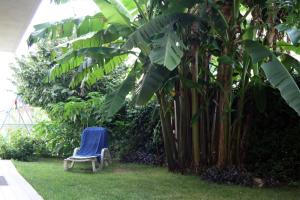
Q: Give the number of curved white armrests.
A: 2